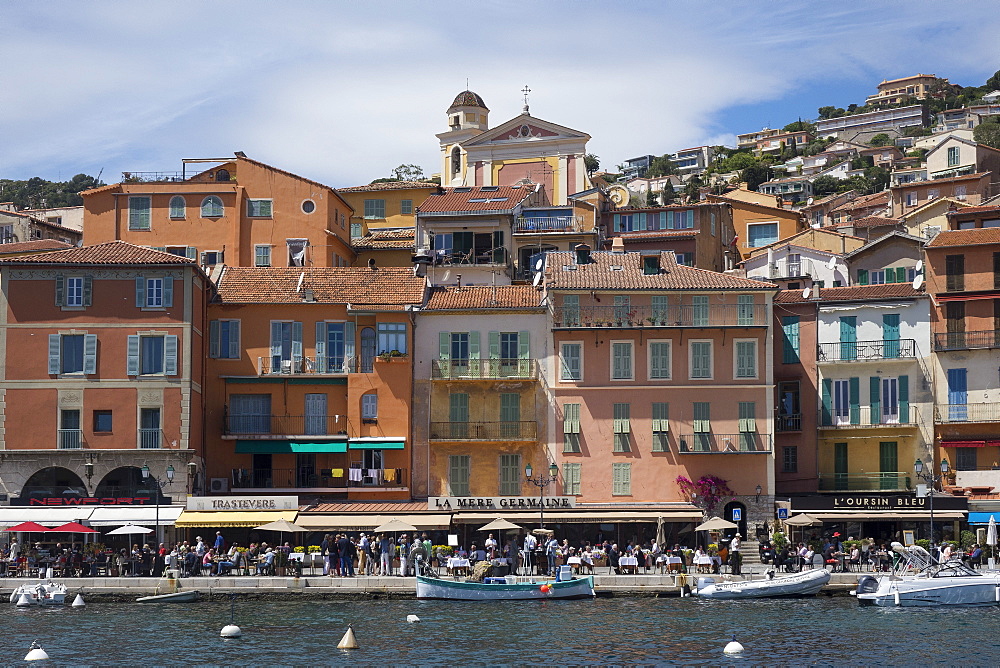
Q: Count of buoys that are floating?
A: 7